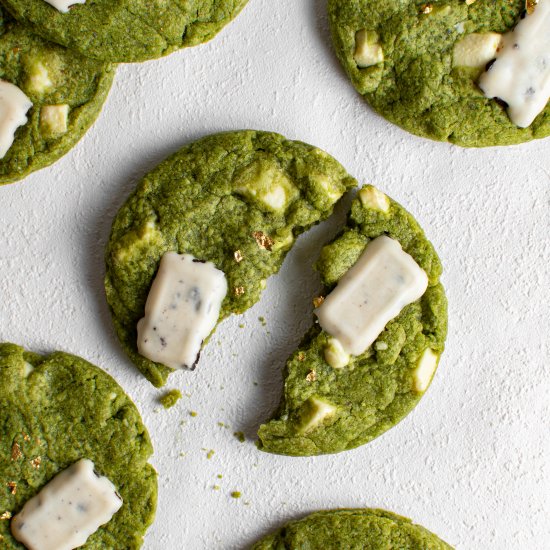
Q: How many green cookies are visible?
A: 6